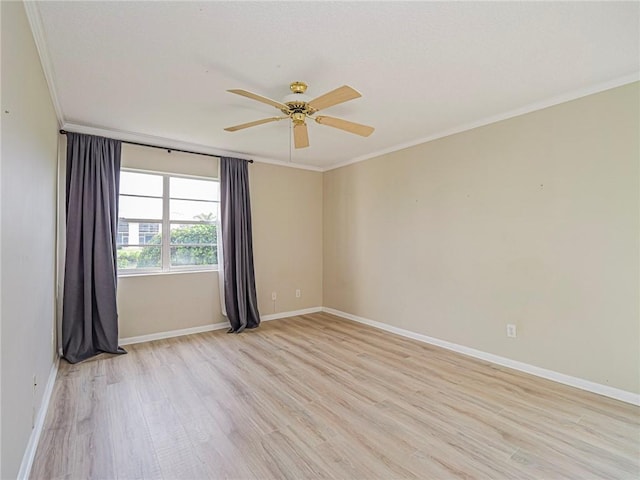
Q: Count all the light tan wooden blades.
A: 5